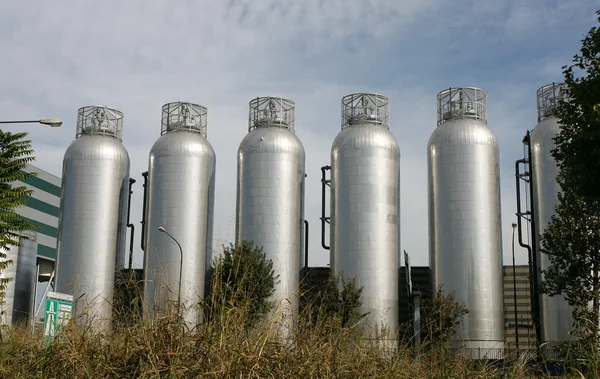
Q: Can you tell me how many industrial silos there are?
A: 6